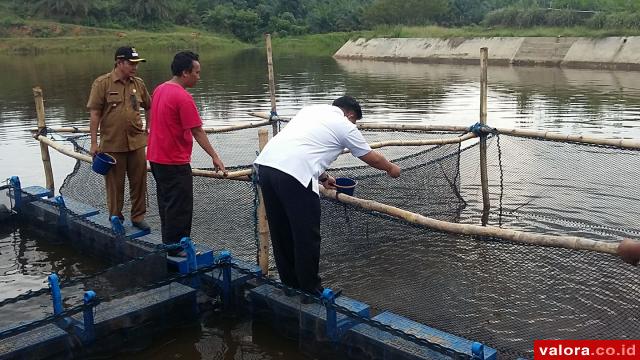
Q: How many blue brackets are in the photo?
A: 9